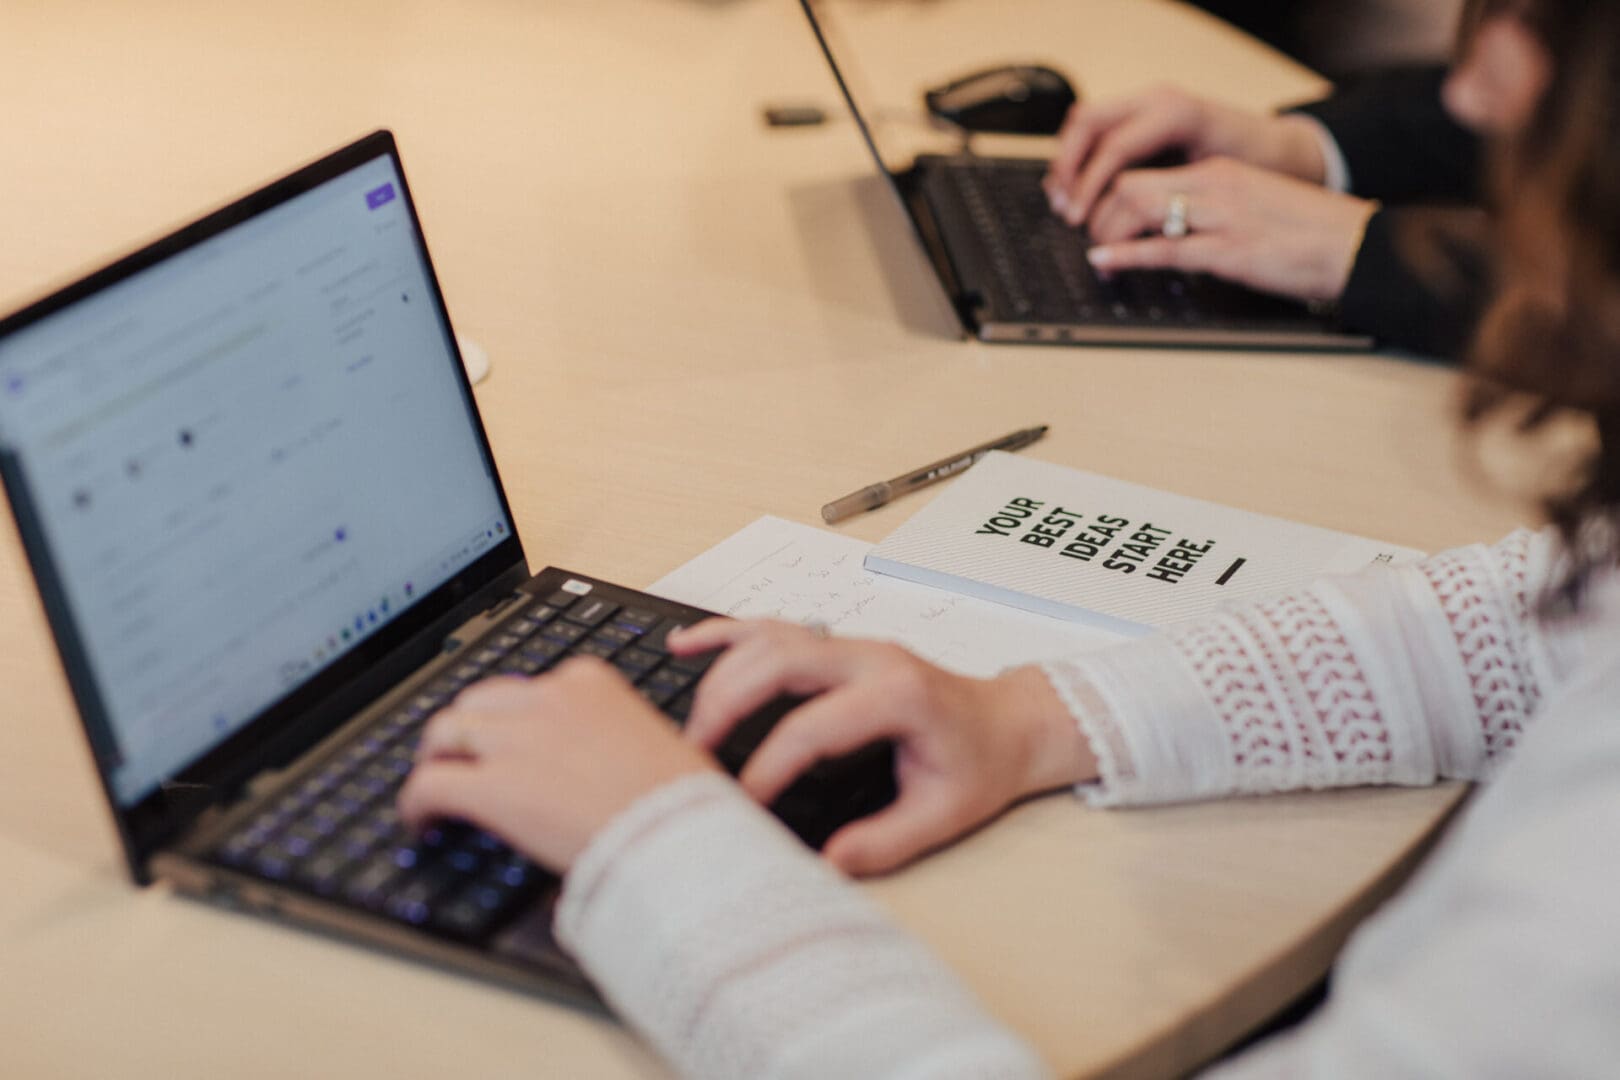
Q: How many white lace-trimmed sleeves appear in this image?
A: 2